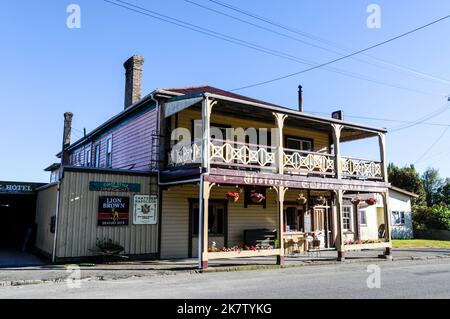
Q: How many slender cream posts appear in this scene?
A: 8